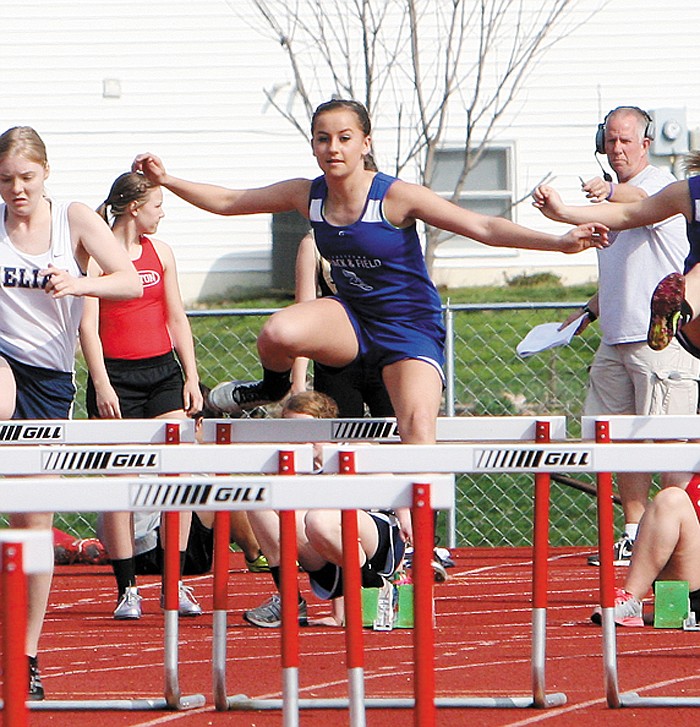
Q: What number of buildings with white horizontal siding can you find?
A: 1